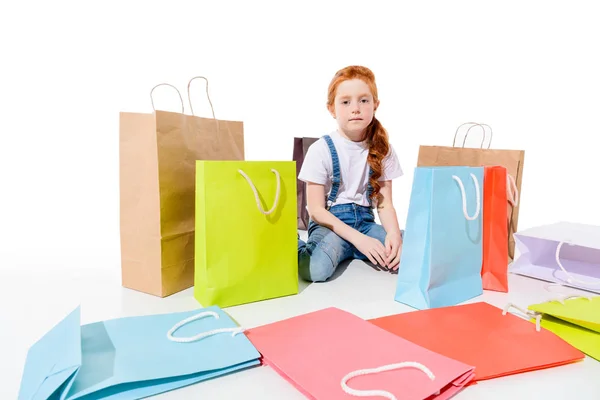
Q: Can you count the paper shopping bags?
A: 11